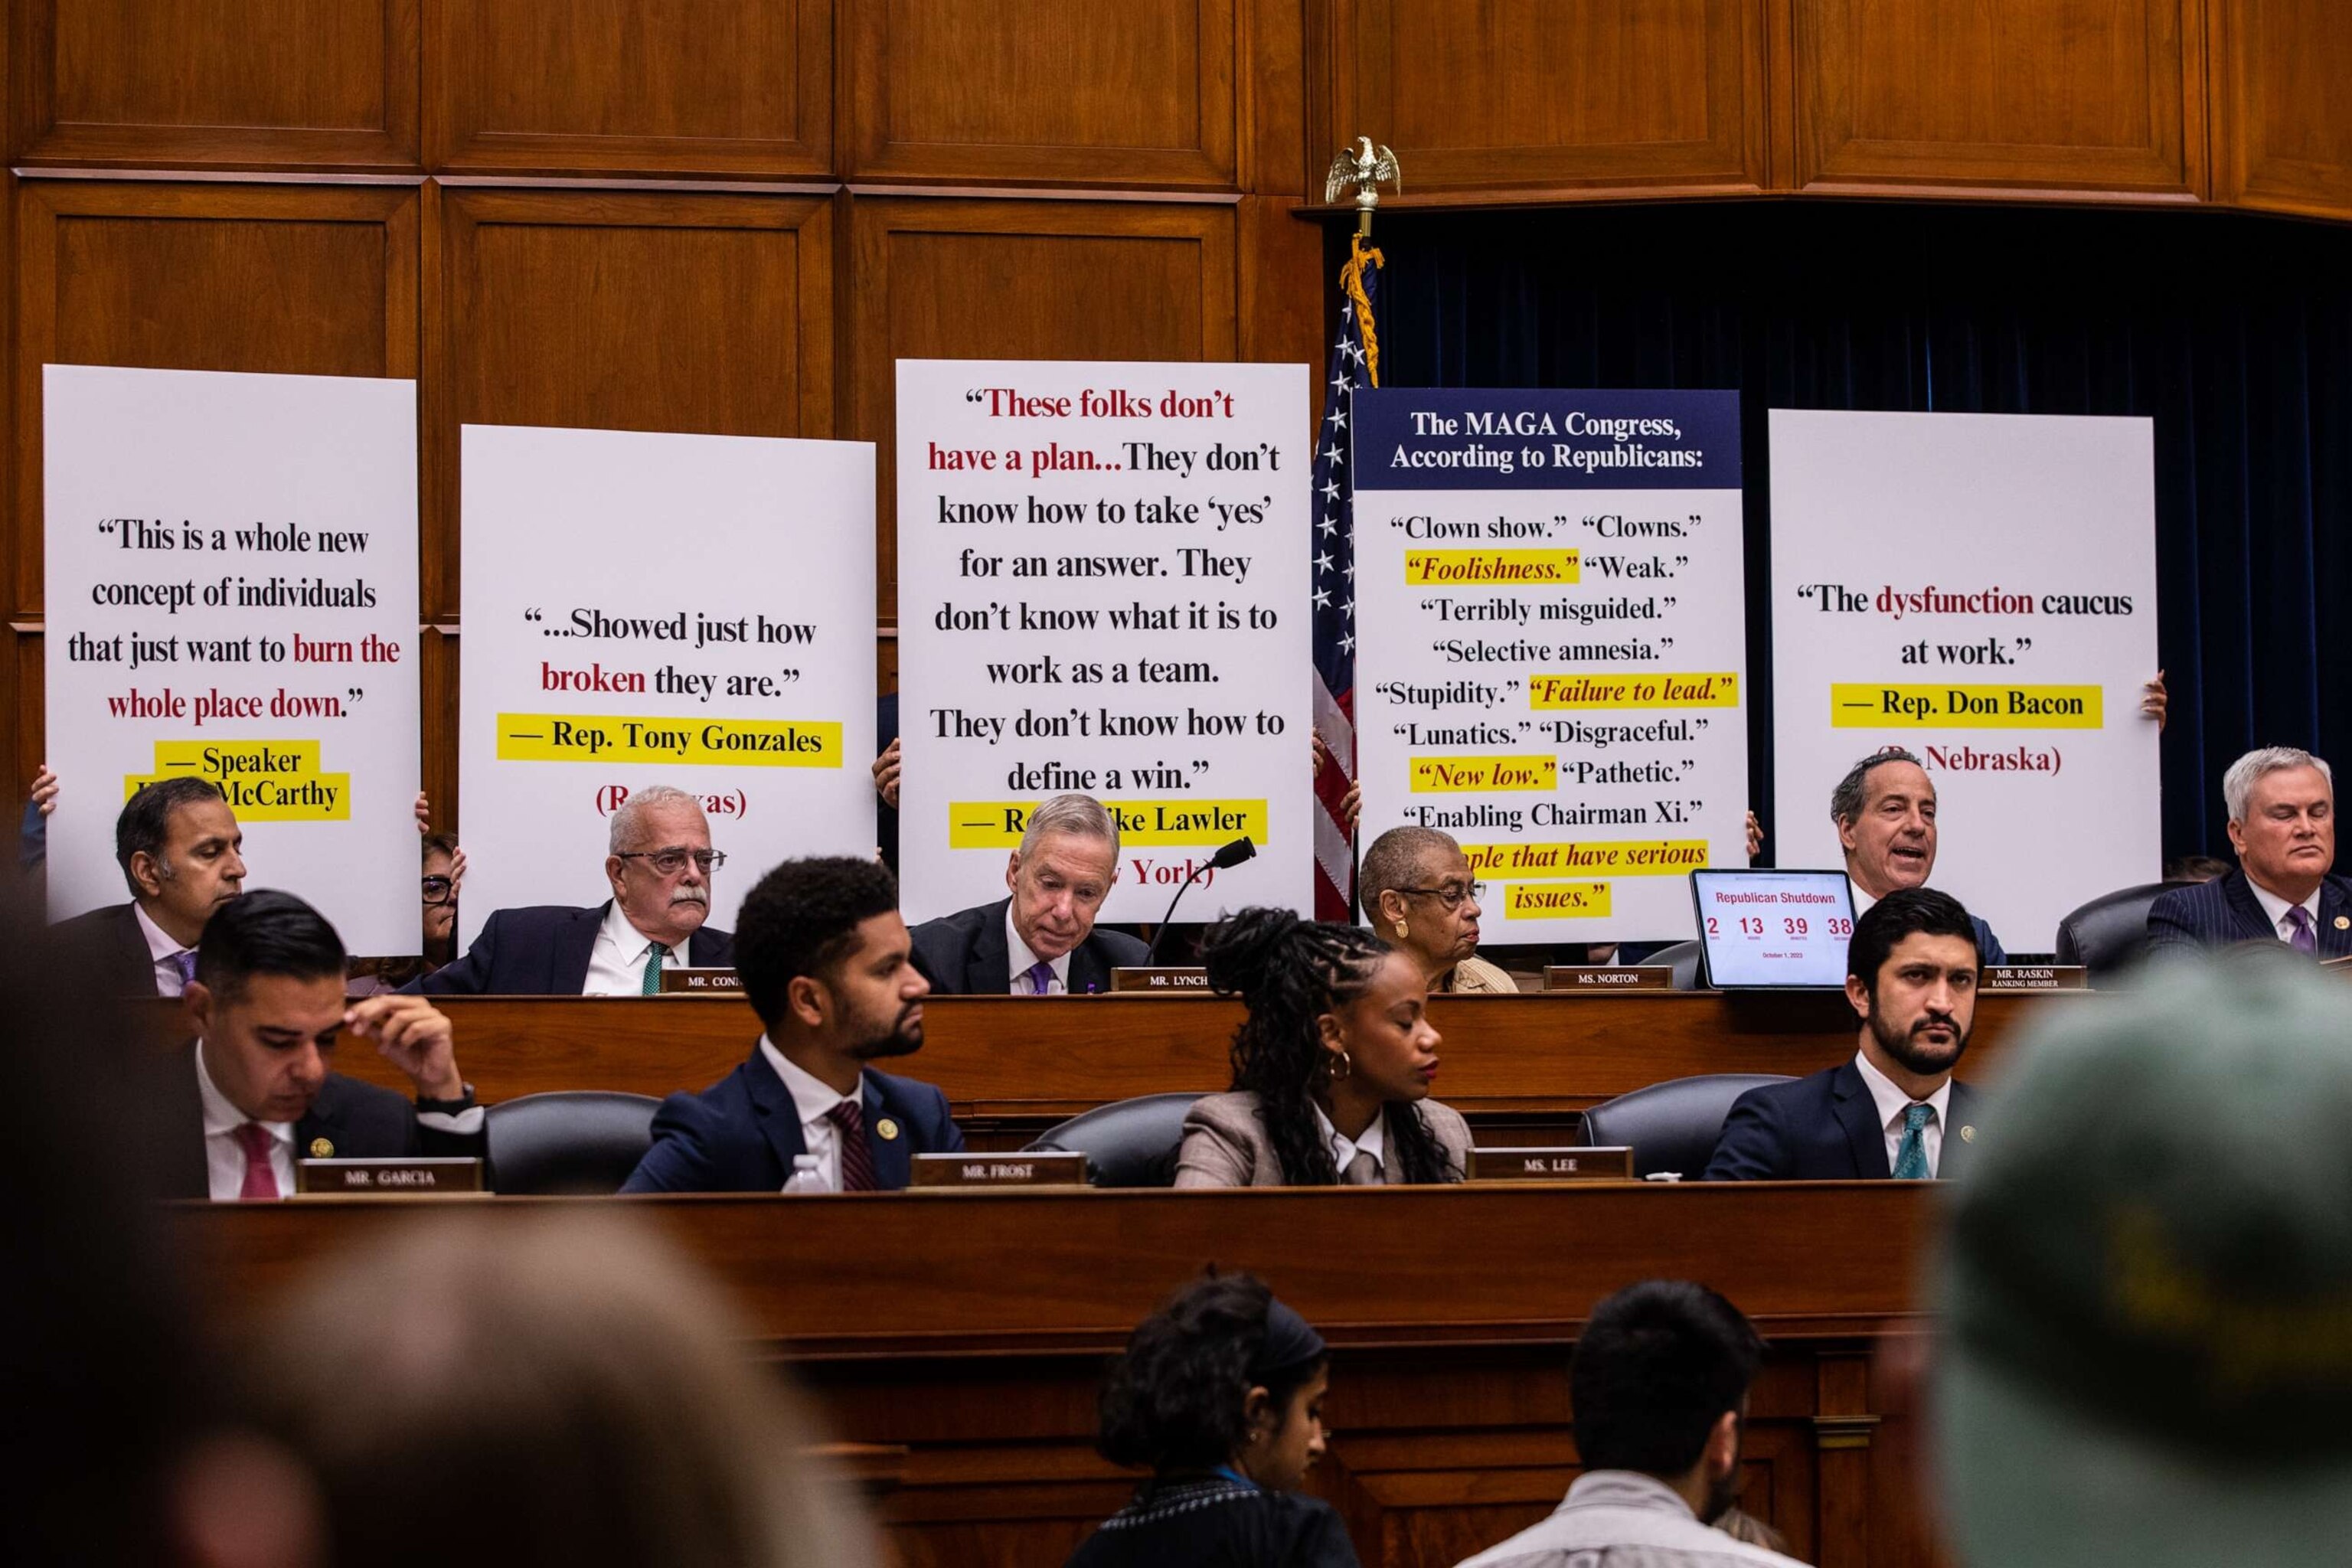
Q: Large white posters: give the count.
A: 5